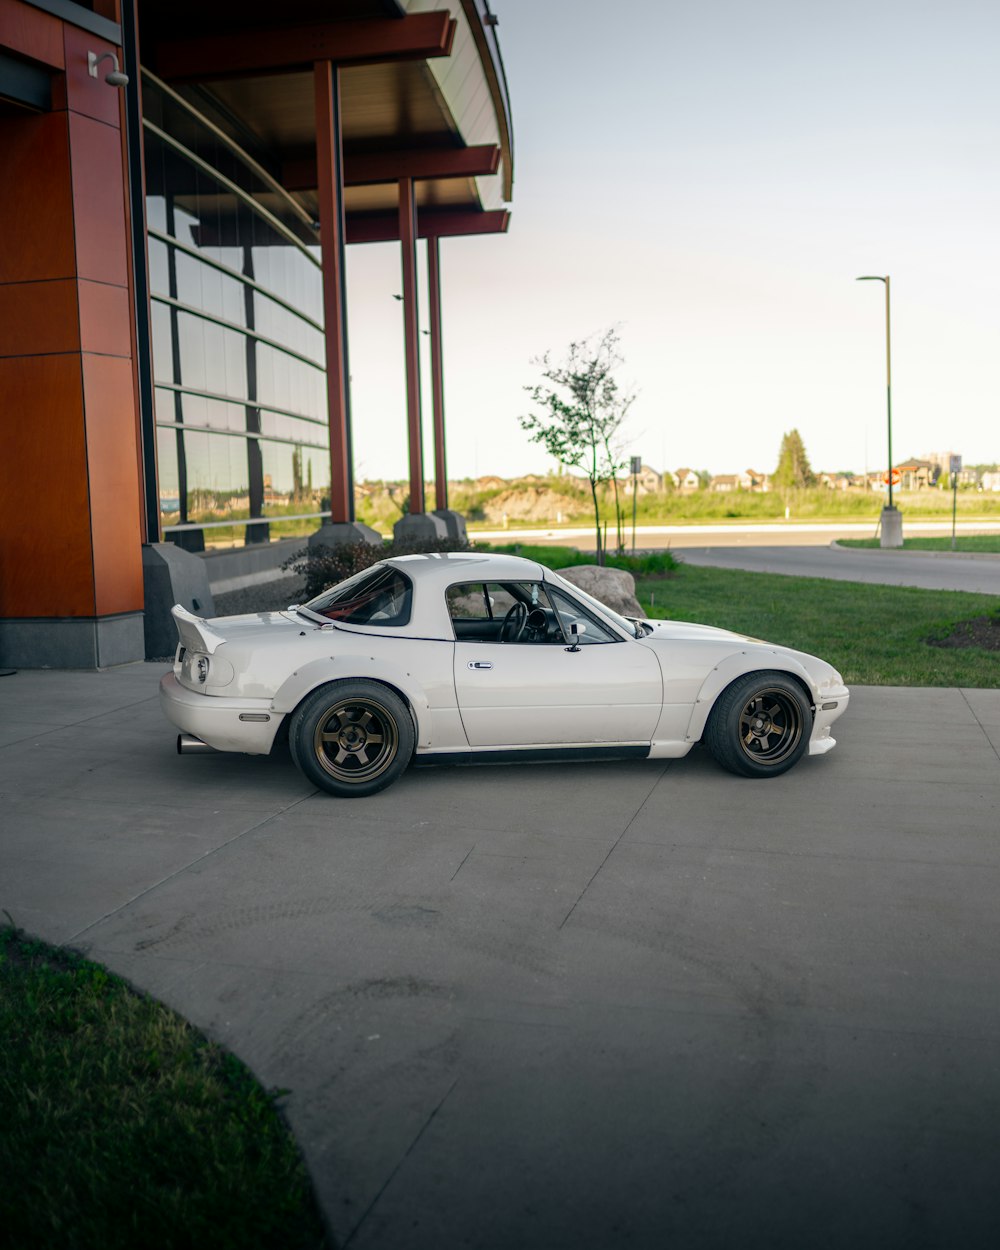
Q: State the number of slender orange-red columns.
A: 3